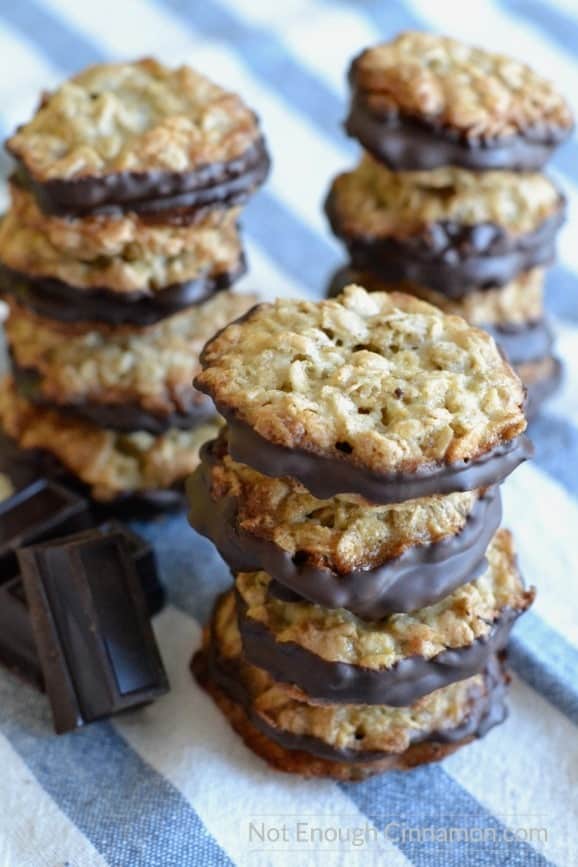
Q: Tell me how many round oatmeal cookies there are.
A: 12